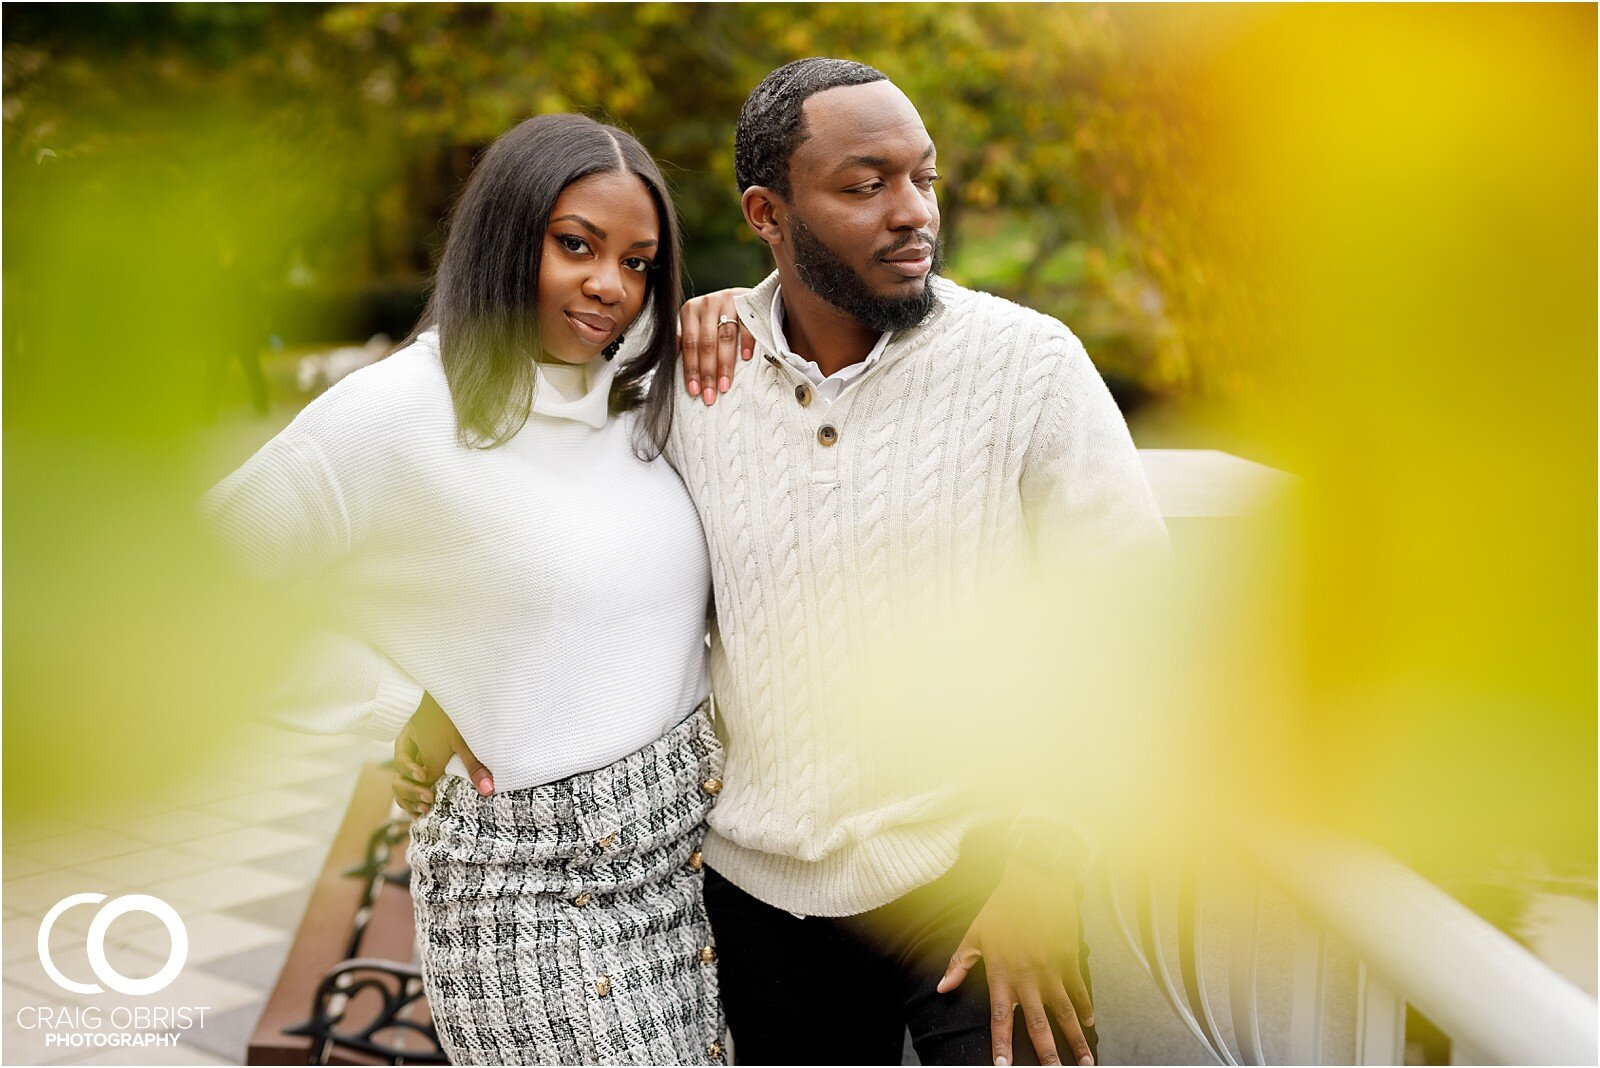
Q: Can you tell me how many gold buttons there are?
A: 7